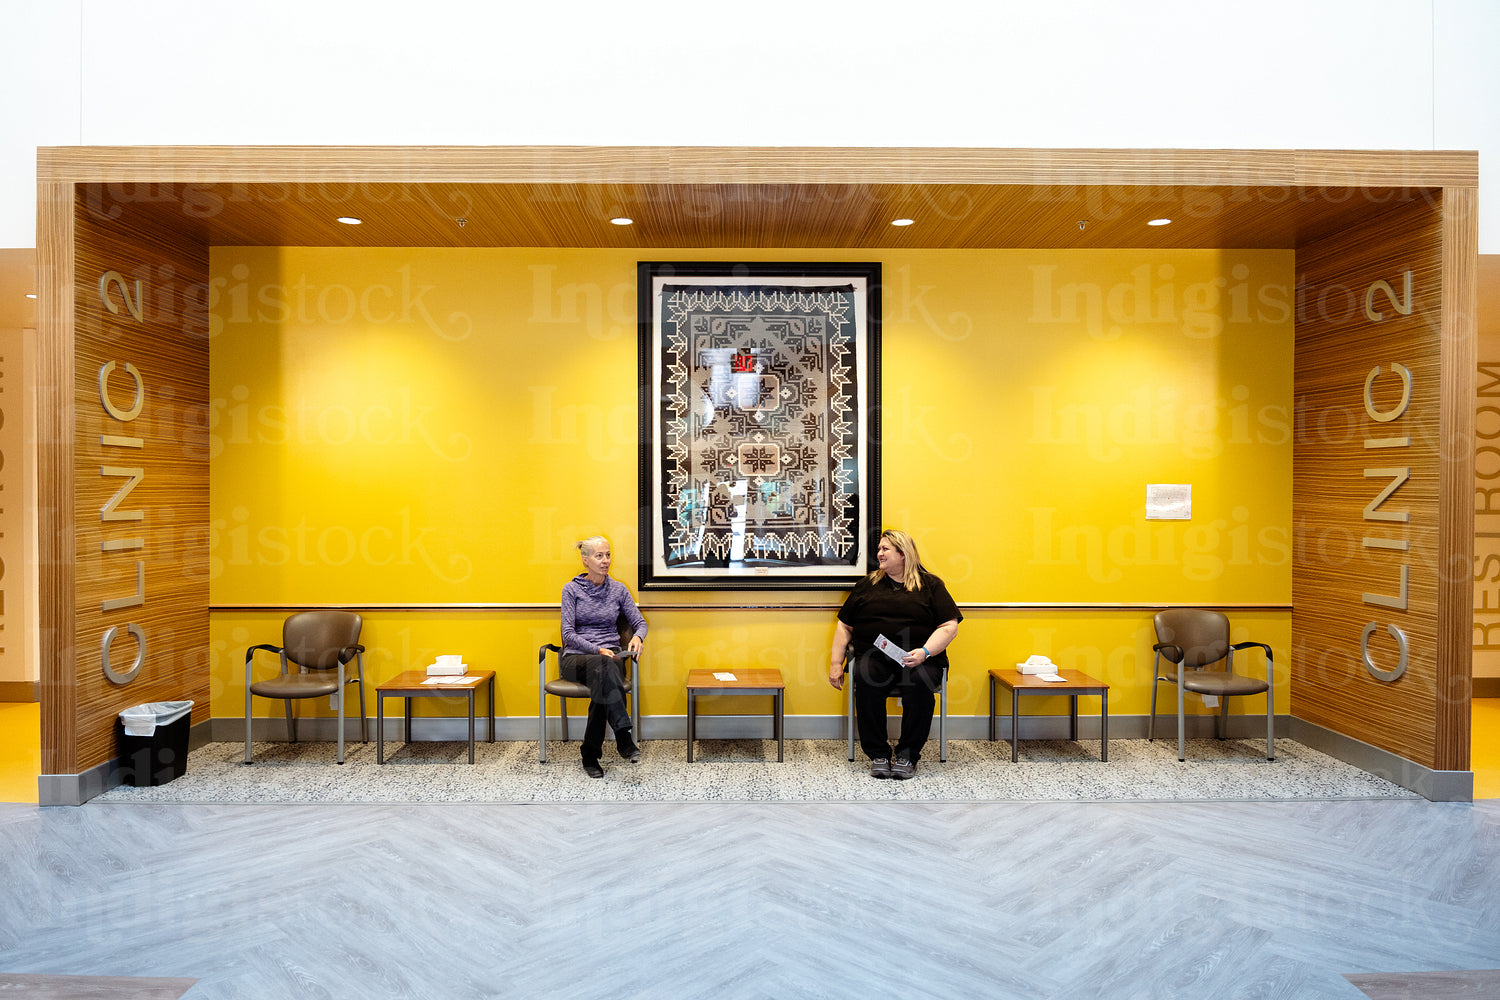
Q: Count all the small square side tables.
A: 3